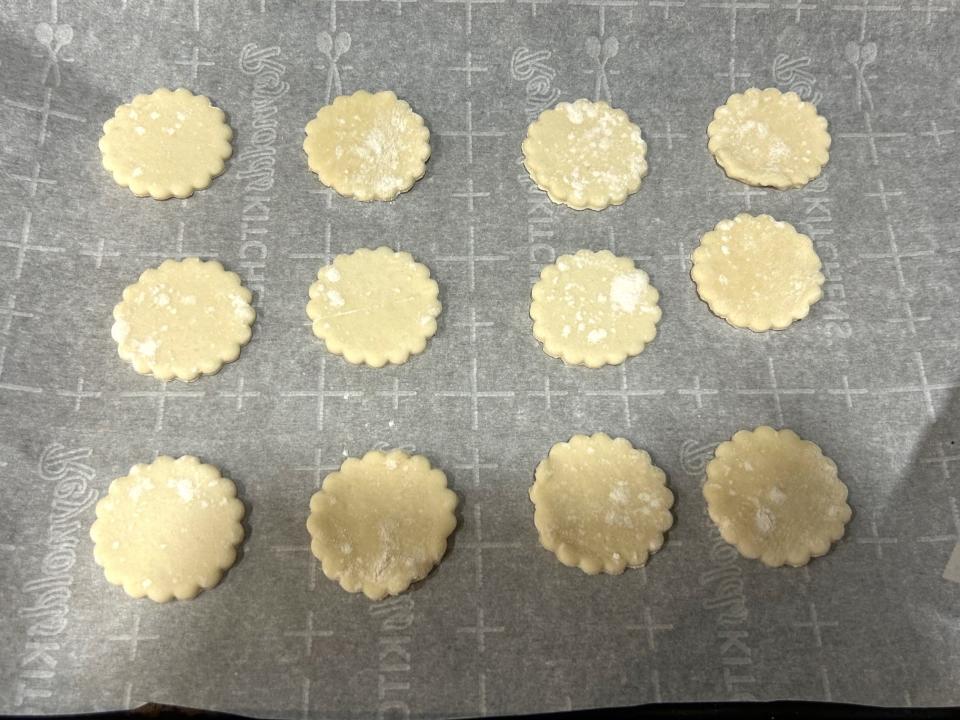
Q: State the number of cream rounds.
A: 12